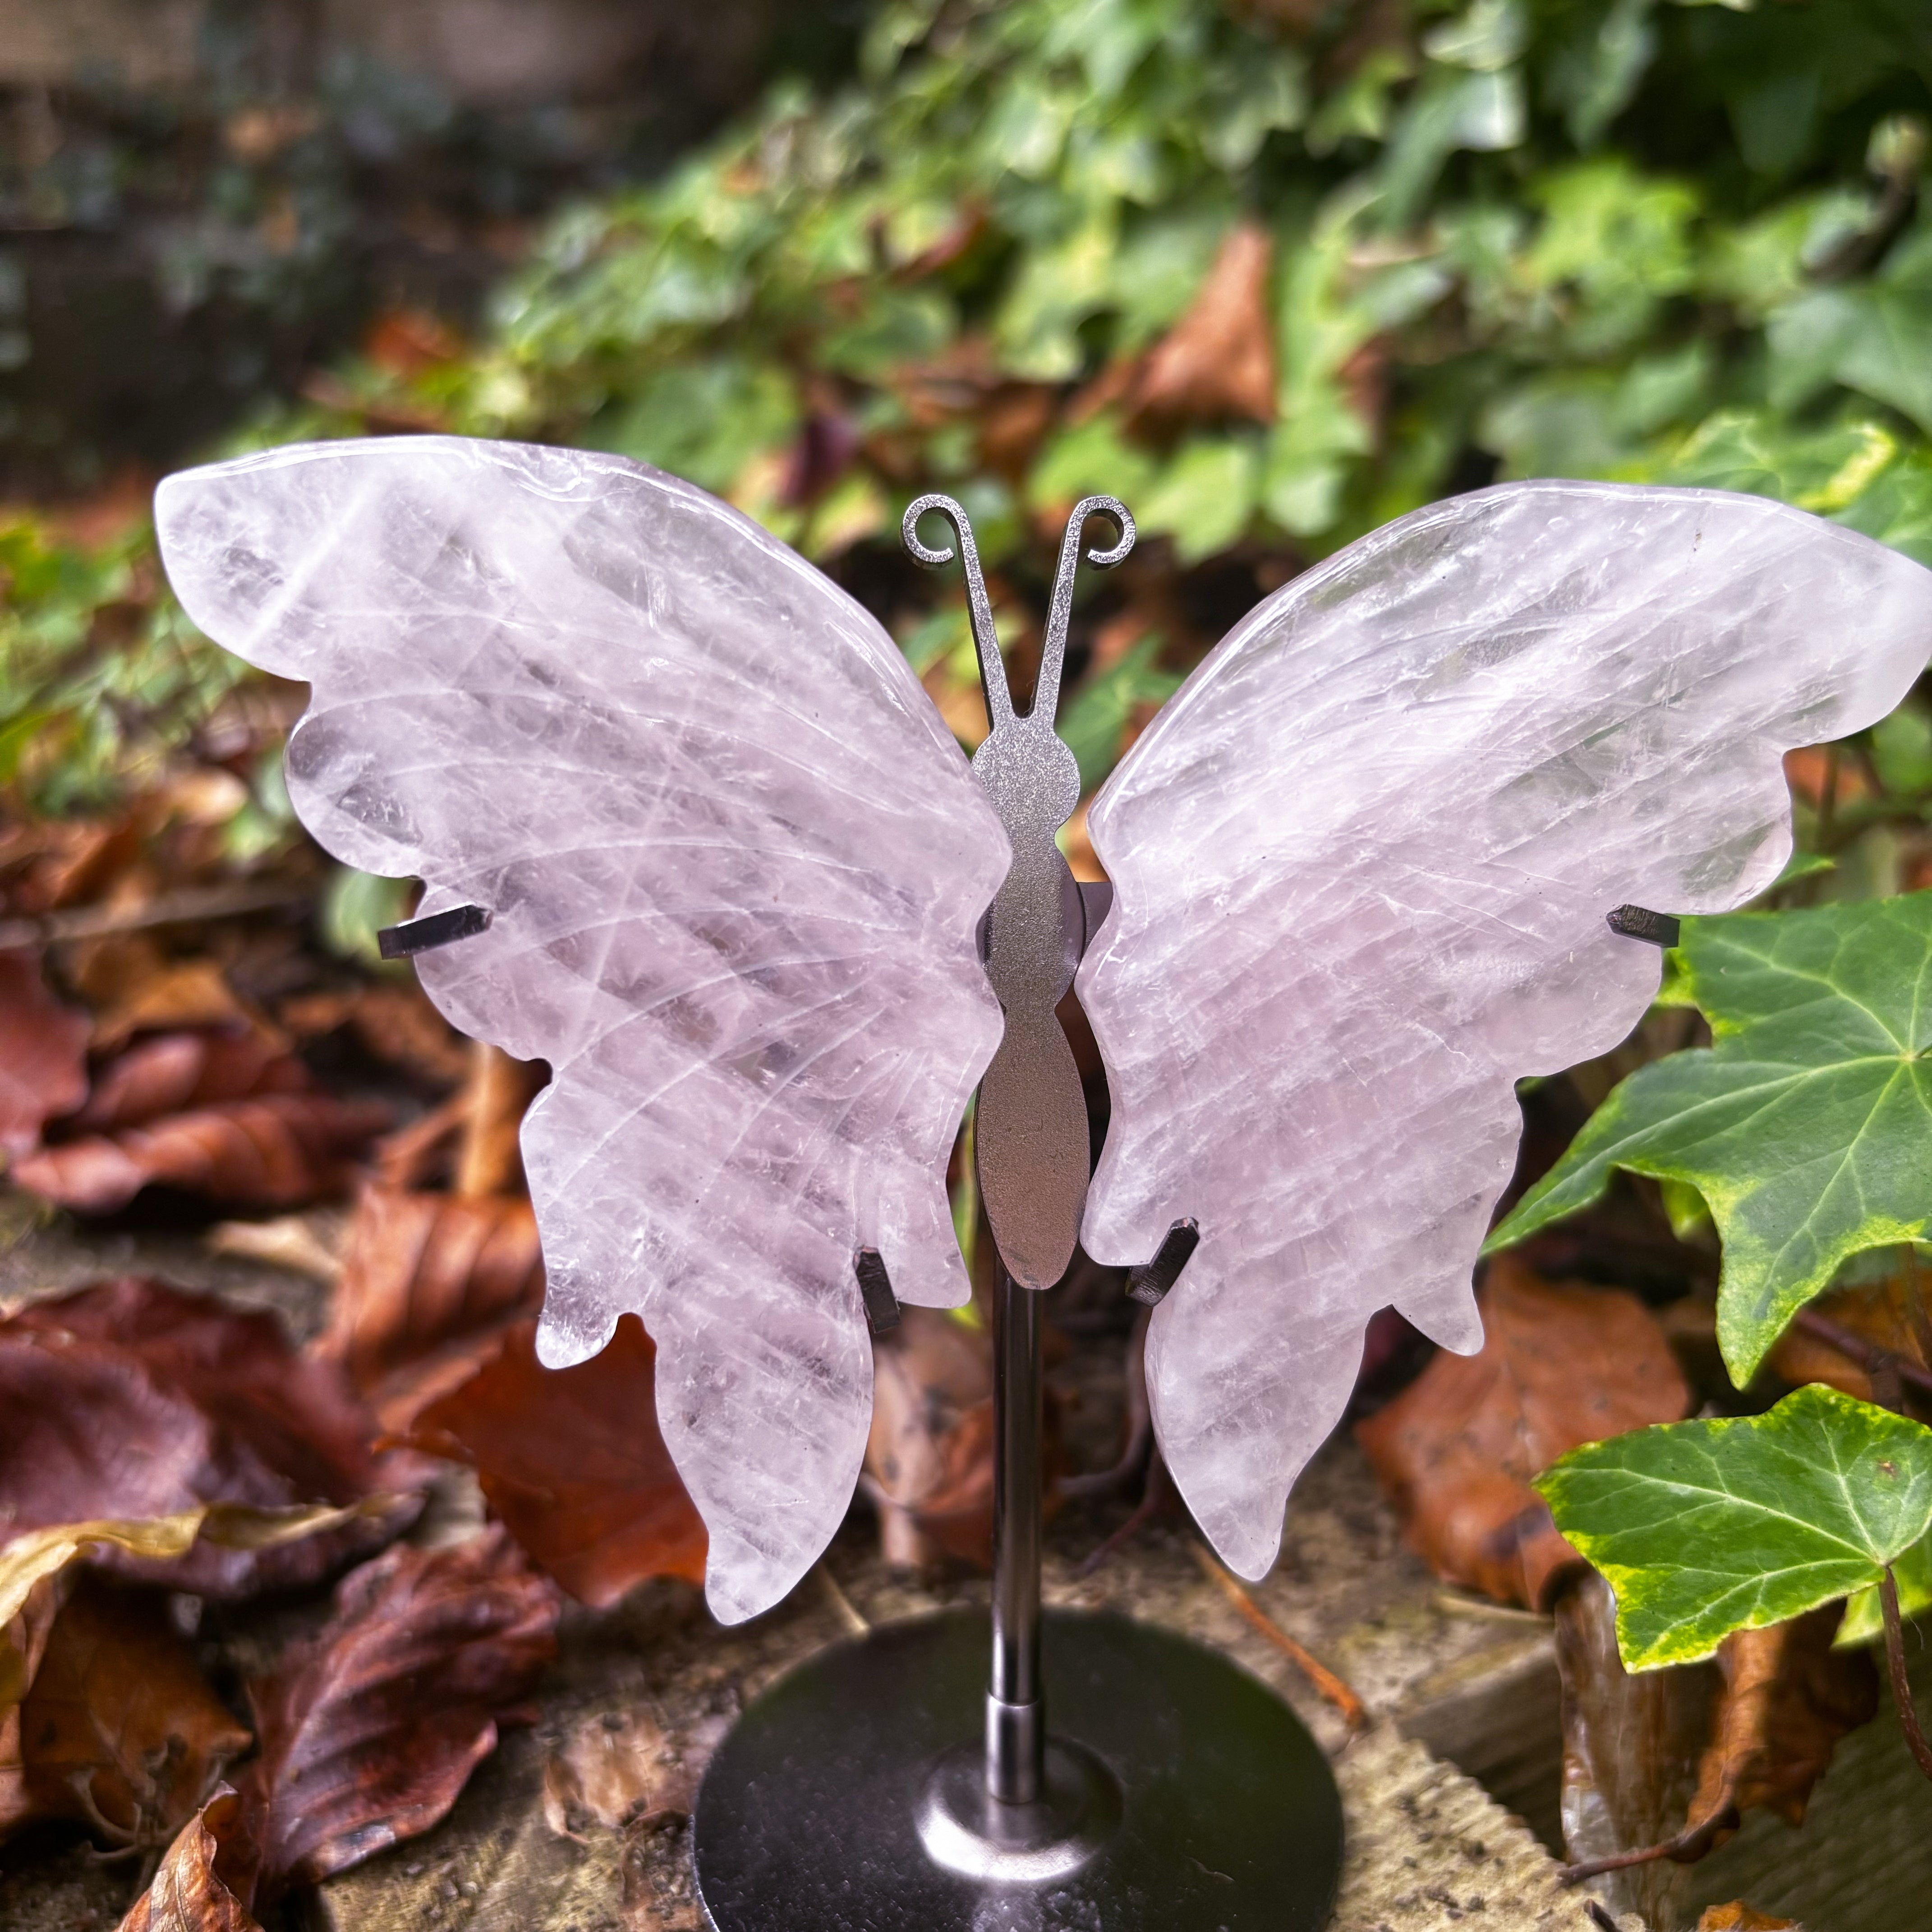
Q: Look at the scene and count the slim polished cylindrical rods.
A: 1